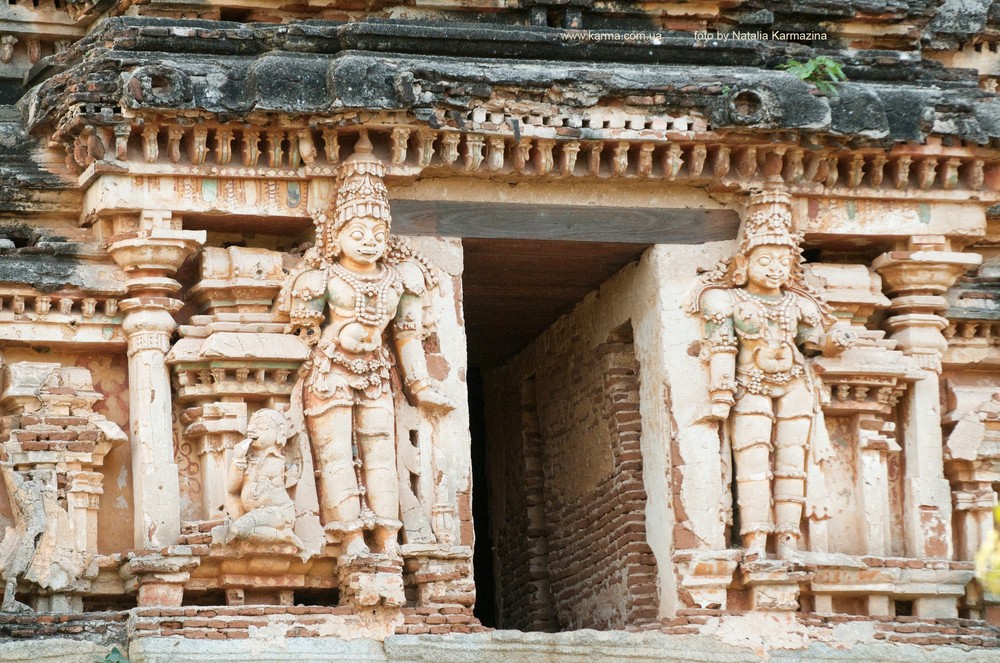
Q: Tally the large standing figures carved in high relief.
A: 2